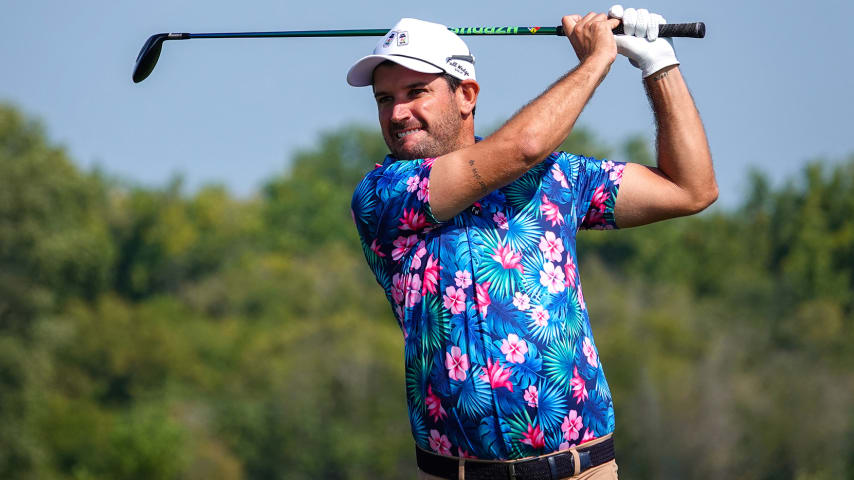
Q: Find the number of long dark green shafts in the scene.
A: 1